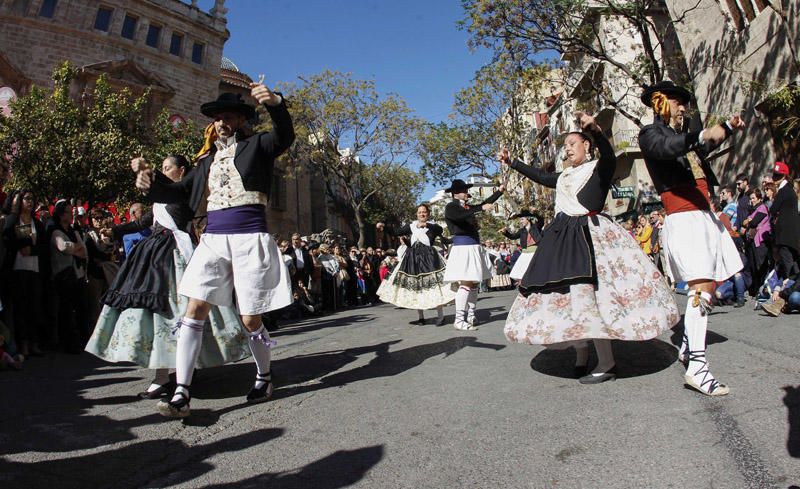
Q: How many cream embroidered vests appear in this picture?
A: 1